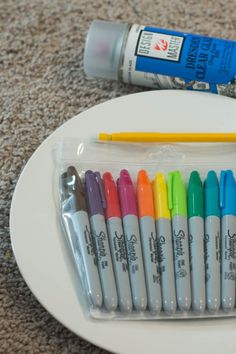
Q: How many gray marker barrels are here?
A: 10